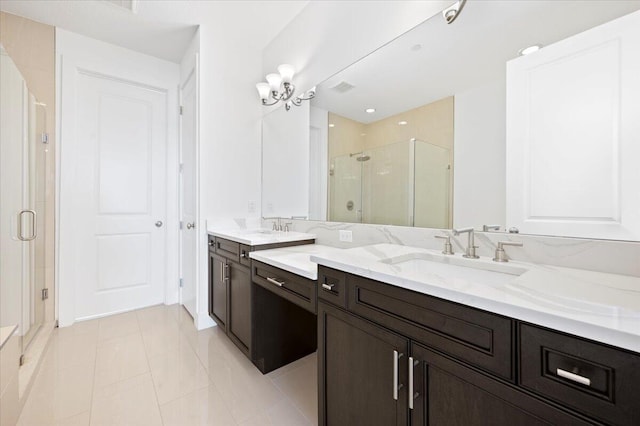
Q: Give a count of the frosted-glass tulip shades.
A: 3